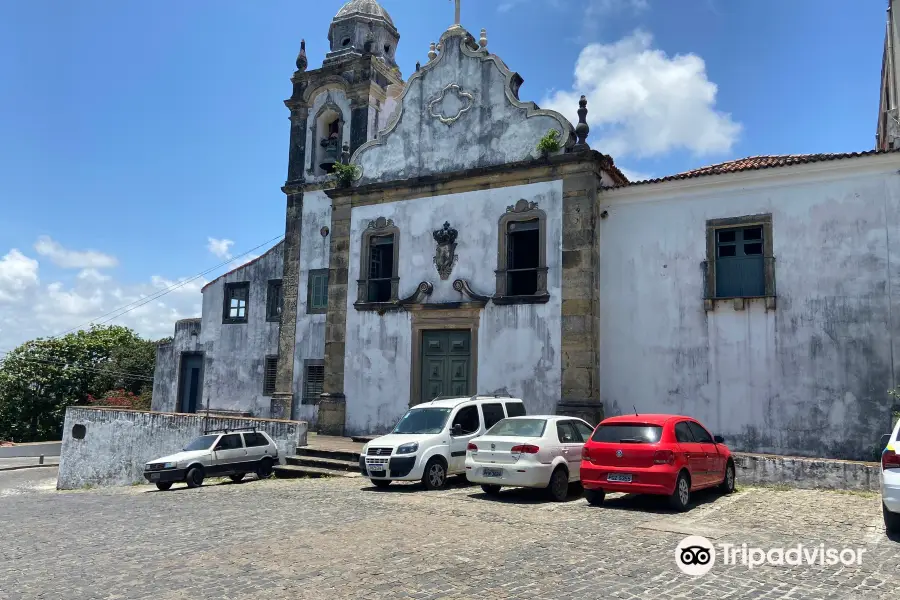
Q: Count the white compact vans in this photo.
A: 1